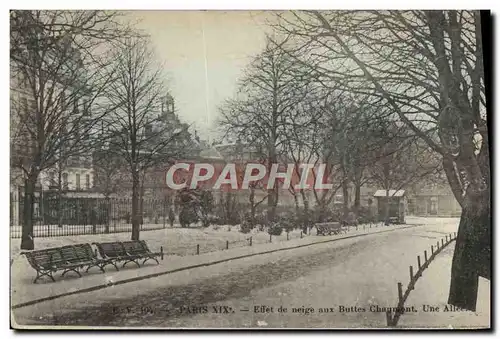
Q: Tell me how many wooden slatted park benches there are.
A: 3